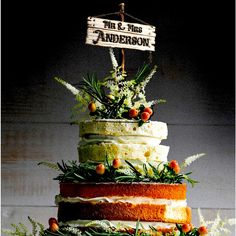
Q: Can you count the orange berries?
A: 12